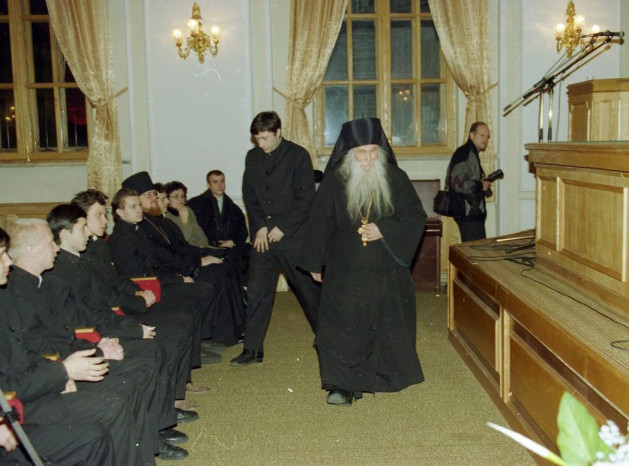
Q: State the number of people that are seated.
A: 9